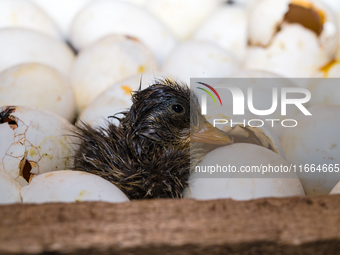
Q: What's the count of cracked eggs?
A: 3